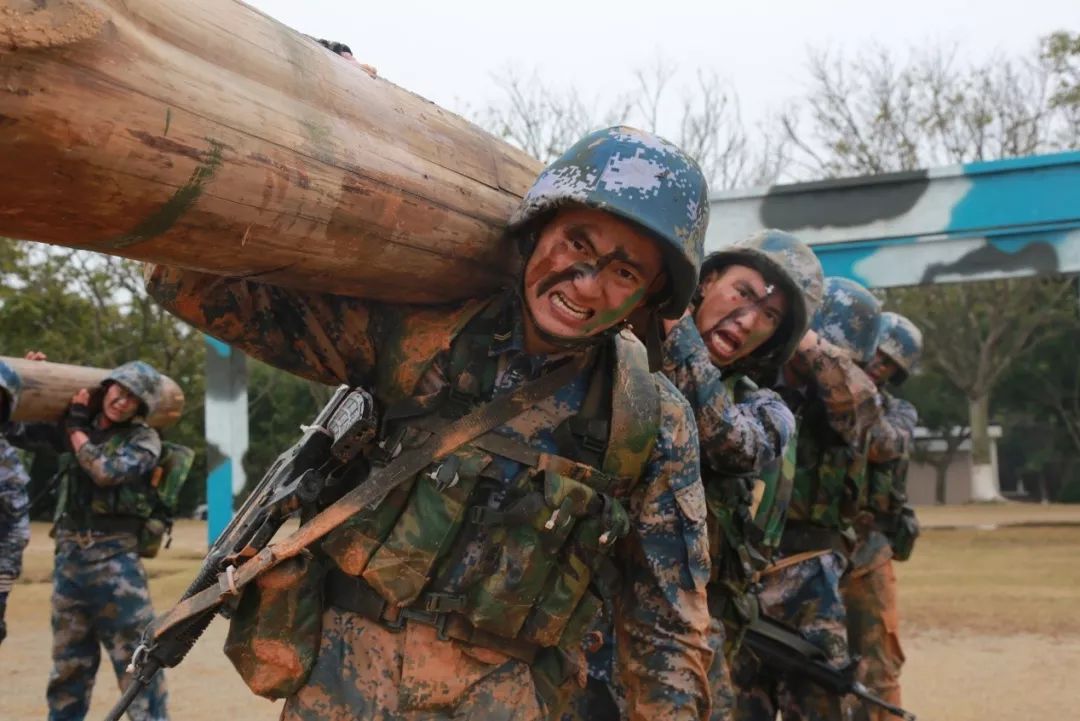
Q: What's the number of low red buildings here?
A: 1